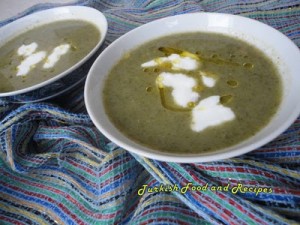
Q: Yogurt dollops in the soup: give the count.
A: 7